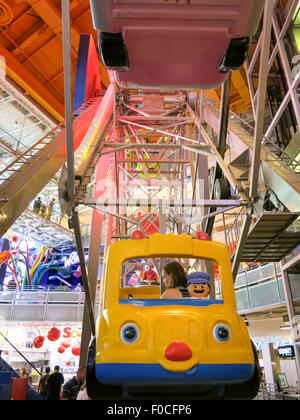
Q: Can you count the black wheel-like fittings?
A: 4